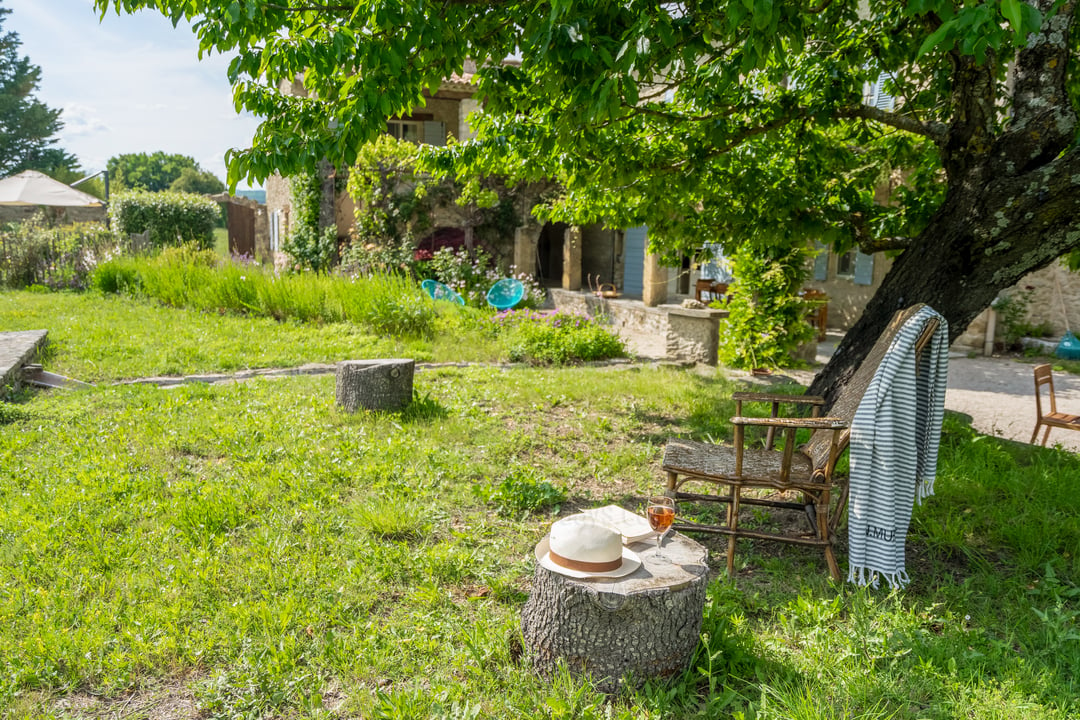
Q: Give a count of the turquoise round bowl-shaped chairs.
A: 2